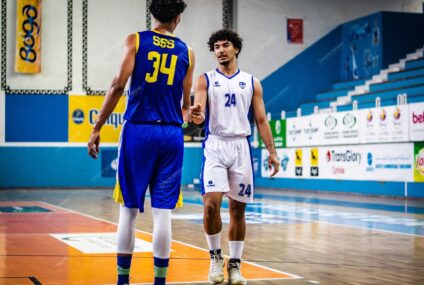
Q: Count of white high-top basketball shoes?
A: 2